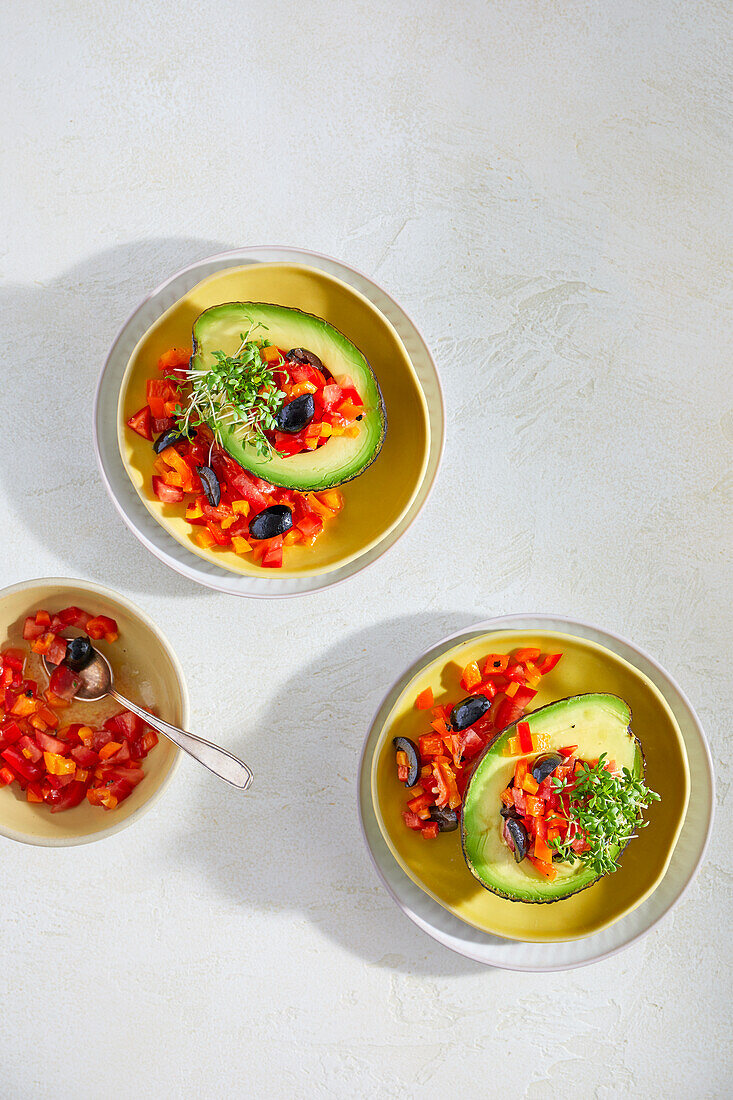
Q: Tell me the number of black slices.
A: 11